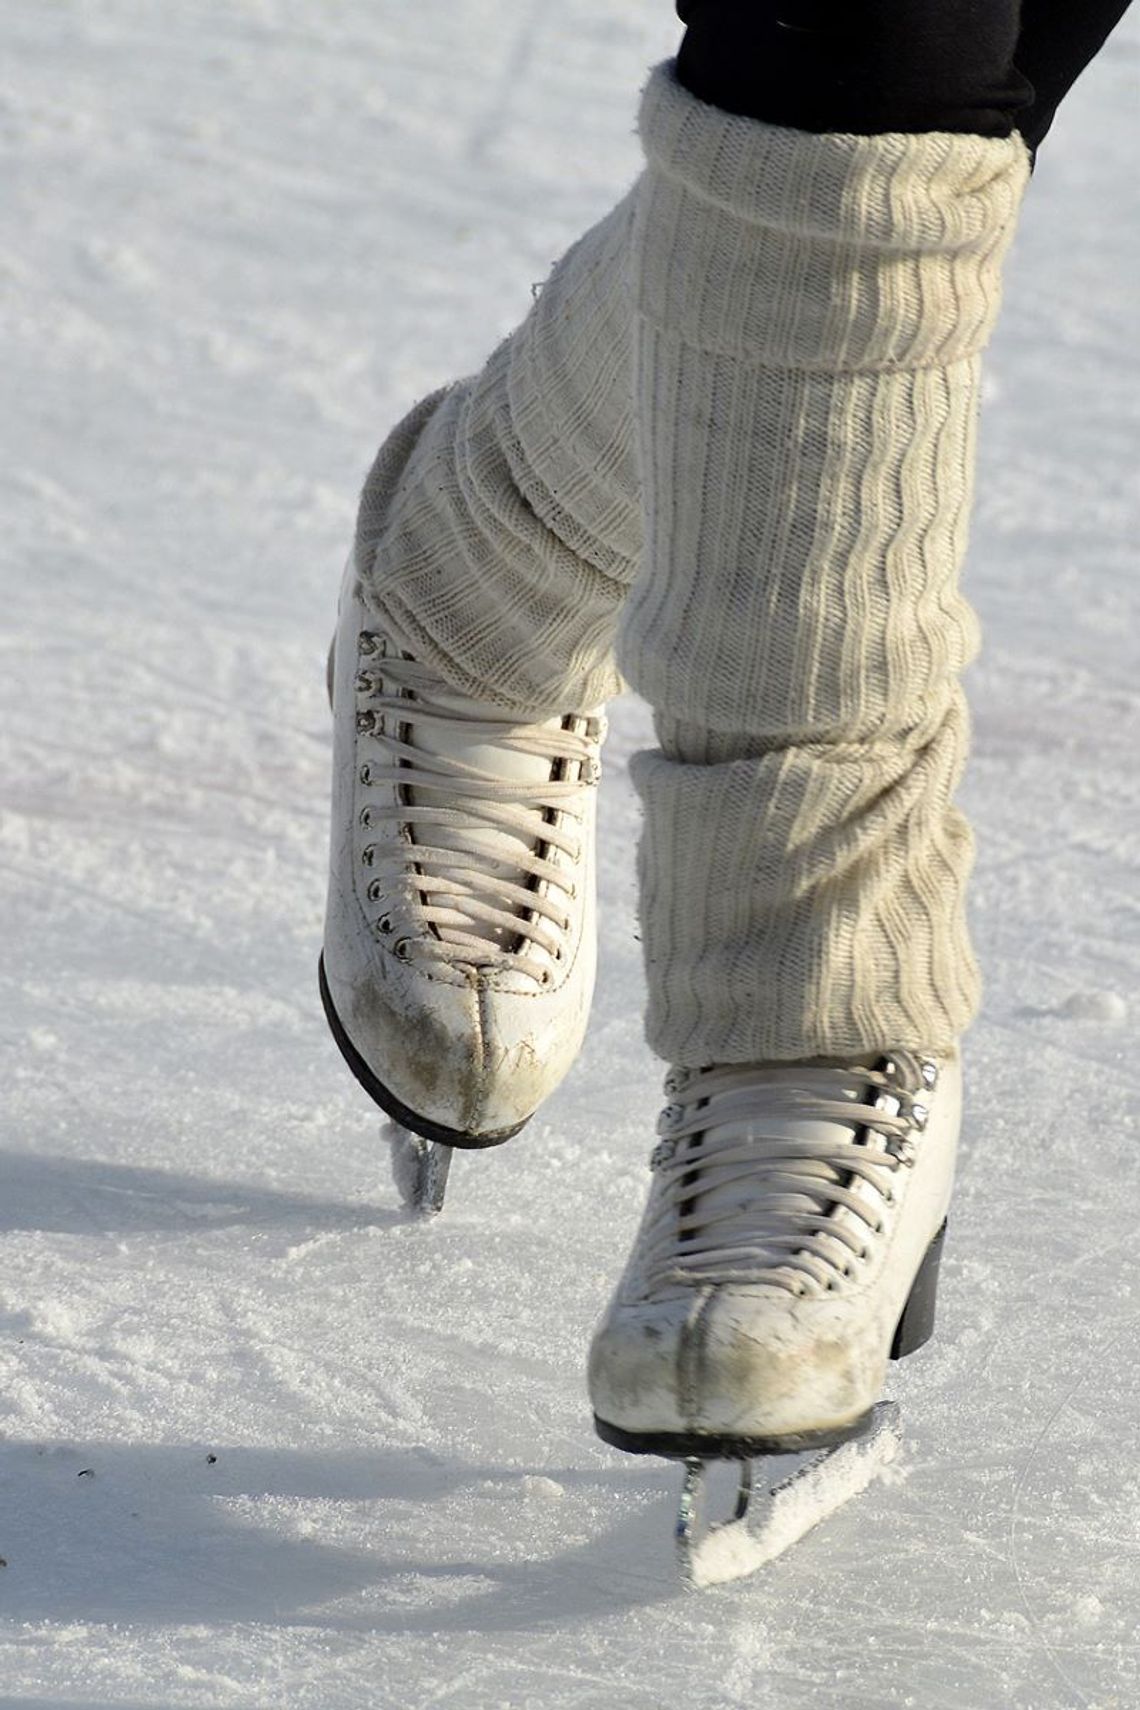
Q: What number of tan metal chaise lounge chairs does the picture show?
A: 0